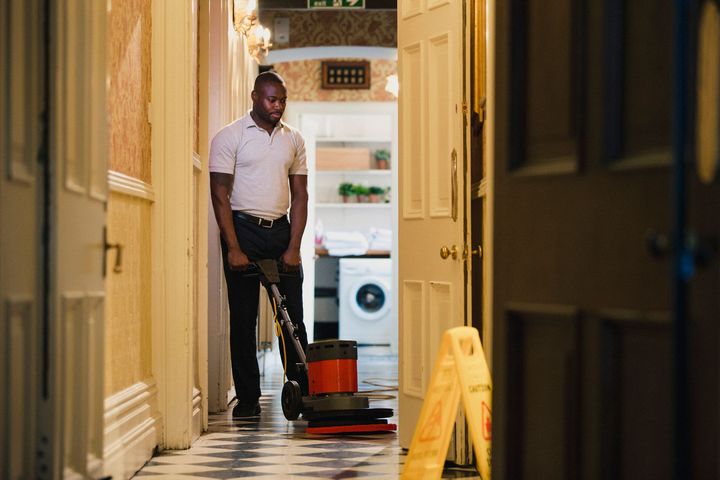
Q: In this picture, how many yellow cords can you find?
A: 1